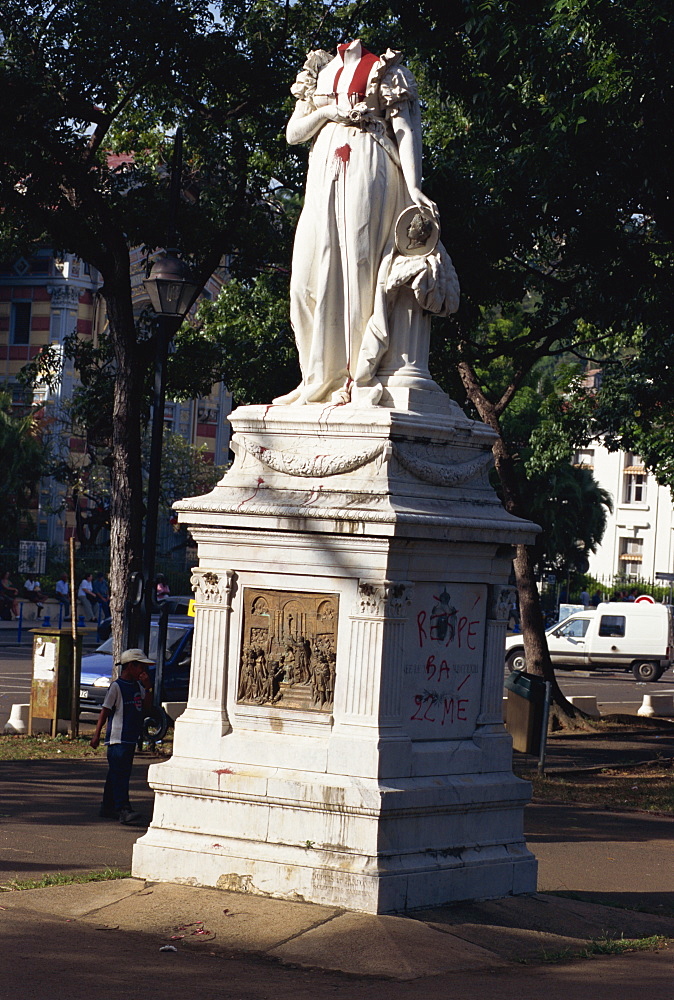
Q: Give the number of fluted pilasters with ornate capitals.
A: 3